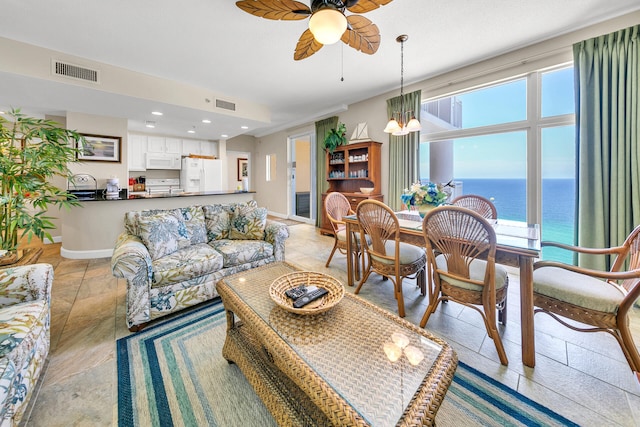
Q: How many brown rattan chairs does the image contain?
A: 5